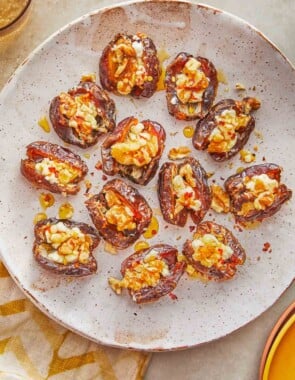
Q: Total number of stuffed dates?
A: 12